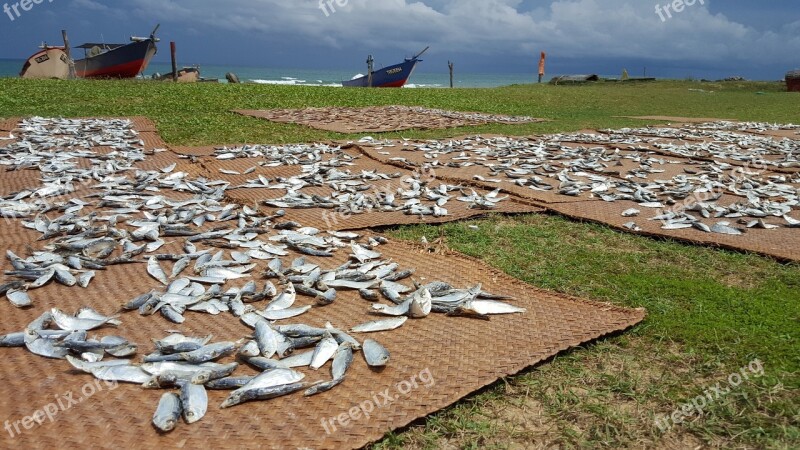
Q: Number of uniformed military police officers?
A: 0